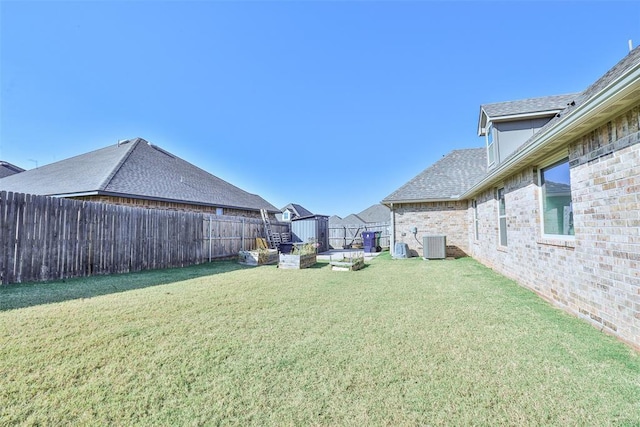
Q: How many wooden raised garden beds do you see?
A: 3